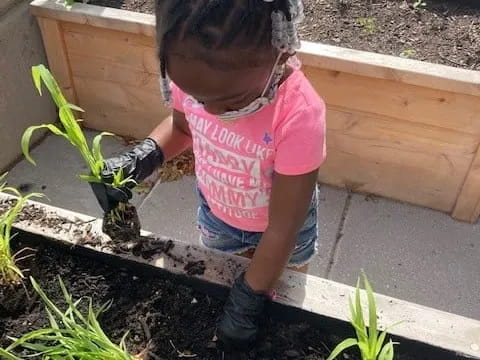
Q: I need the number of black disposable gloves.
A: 2